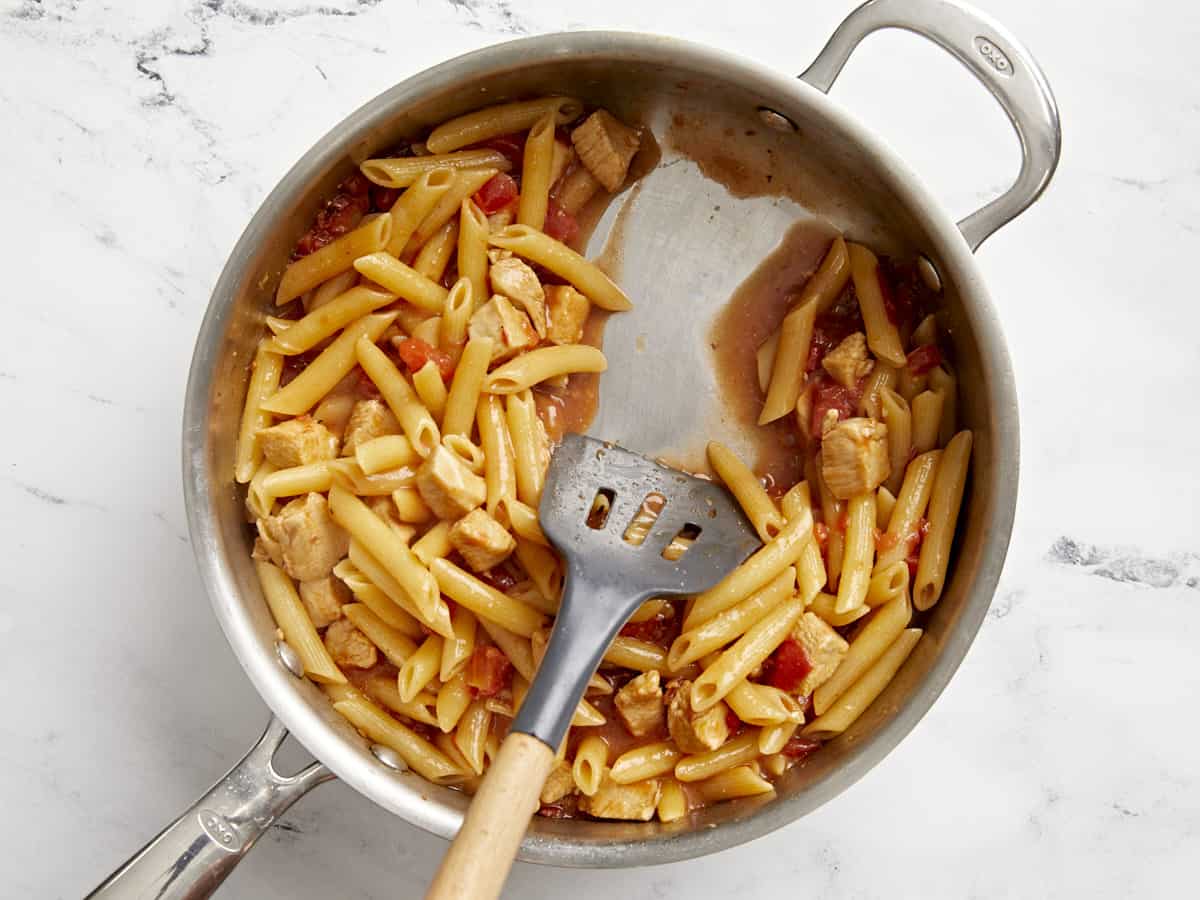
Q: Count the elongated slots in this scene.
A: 3